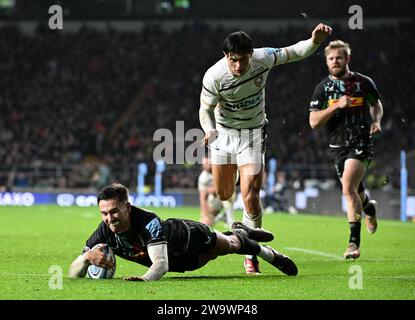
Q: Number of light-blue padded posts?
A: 4